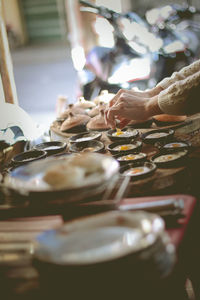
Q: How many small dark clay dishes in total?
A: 11